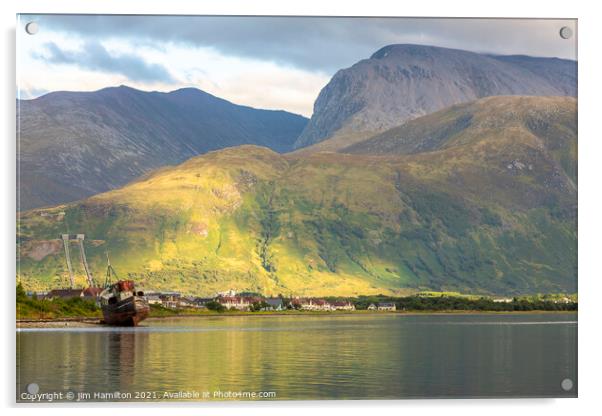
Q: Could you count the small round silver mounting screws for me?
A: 4